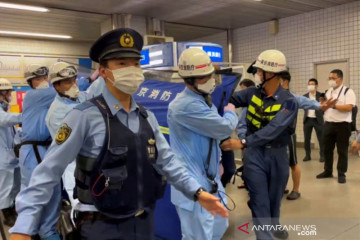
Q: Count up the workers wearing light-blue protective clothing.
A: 4